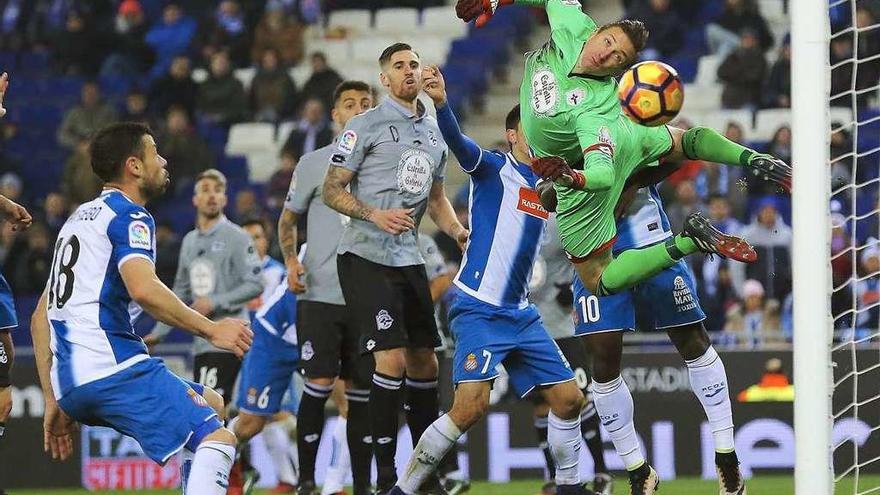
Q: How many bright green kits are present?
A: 1